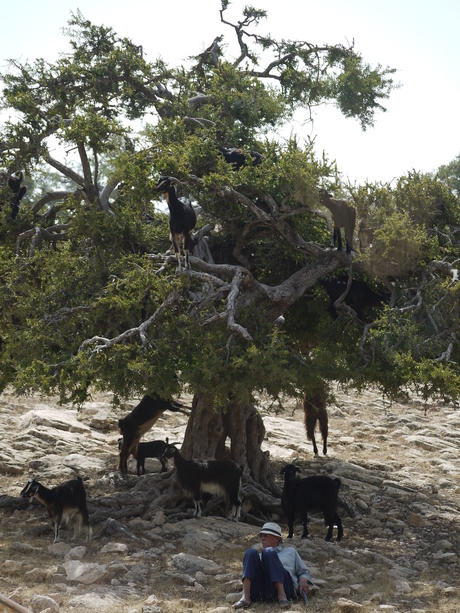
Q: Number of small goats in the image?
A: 1